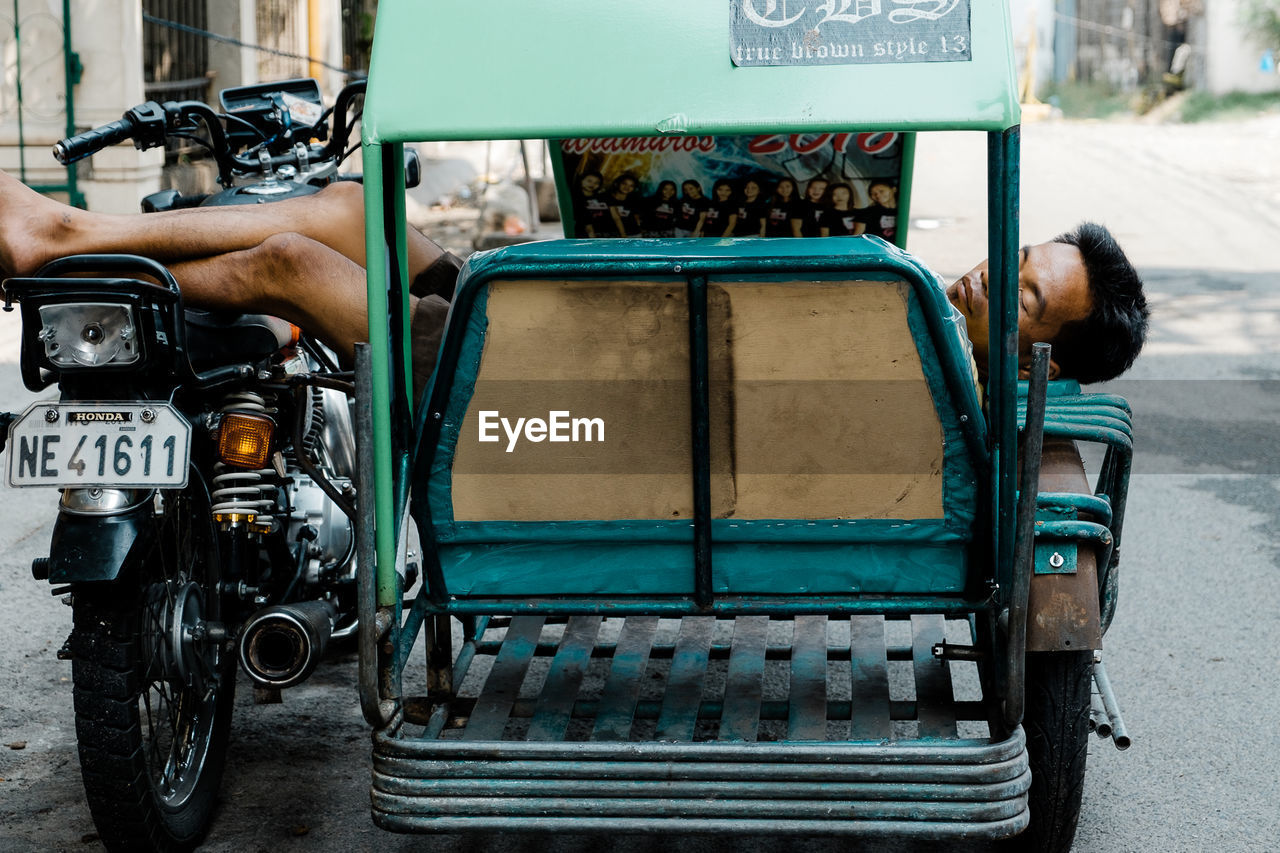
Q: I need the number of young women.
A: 10